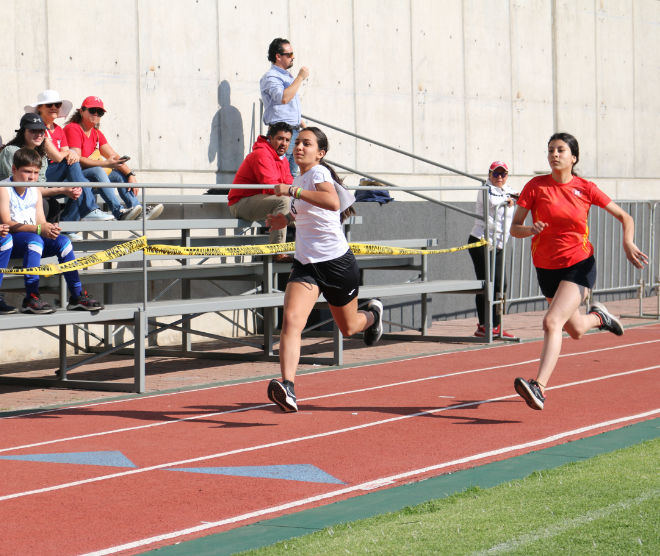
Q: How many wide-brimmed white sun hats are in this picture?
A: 1